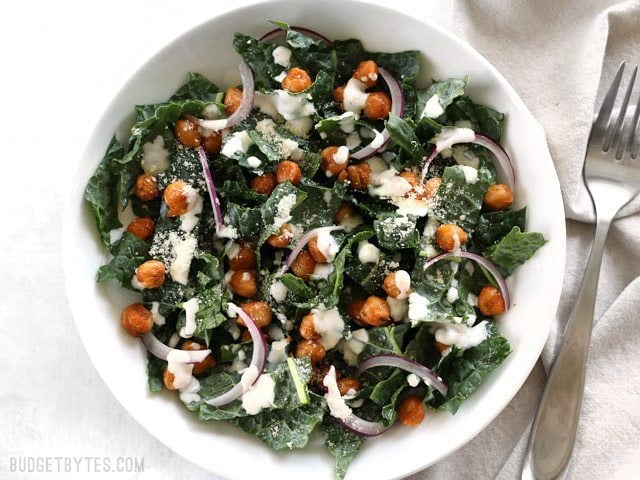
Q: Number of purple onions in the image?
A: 11